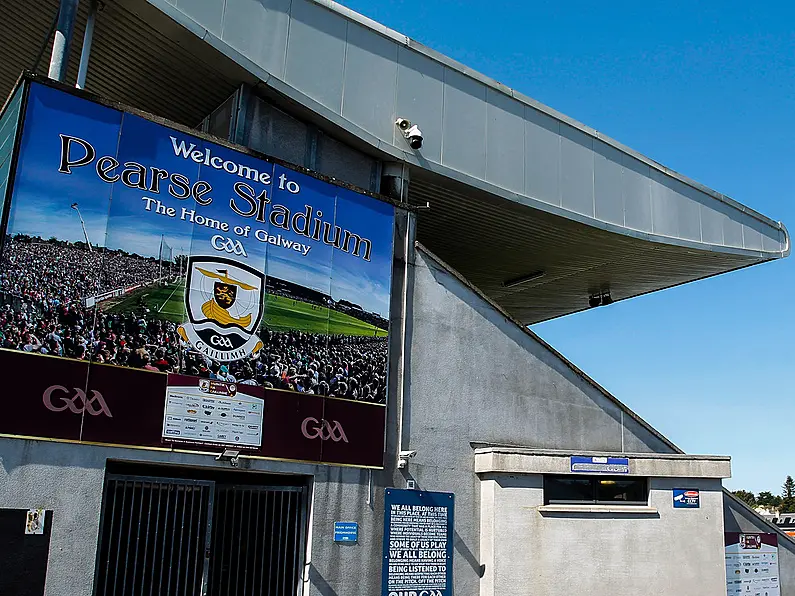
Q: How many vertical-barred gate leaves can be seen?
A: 2